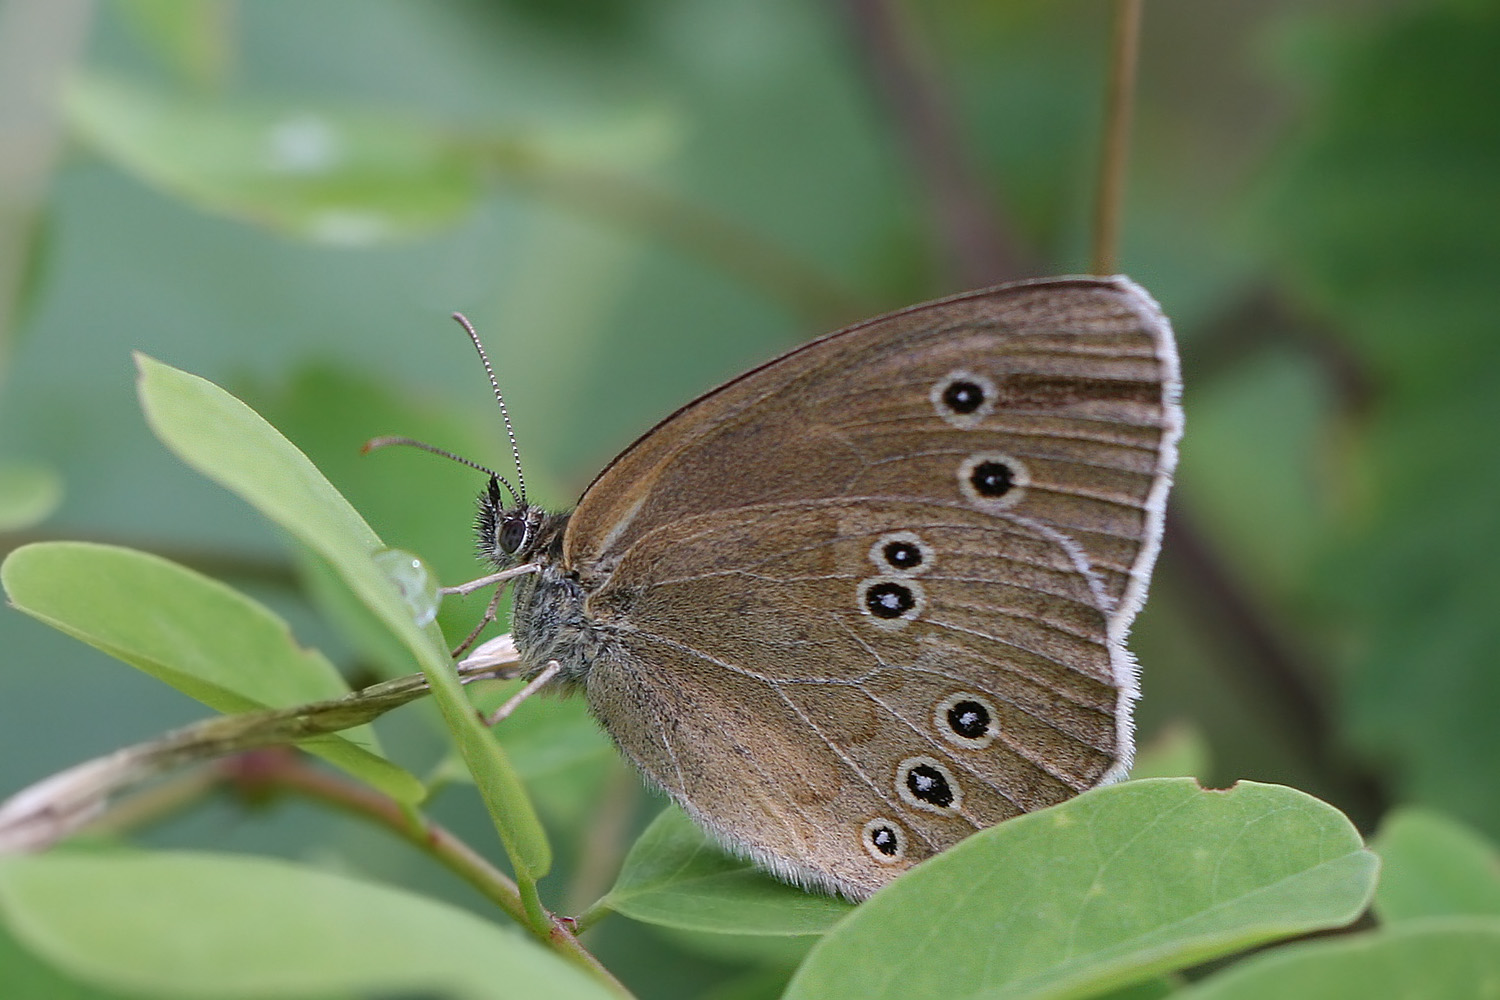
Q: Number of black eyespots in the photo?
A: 7